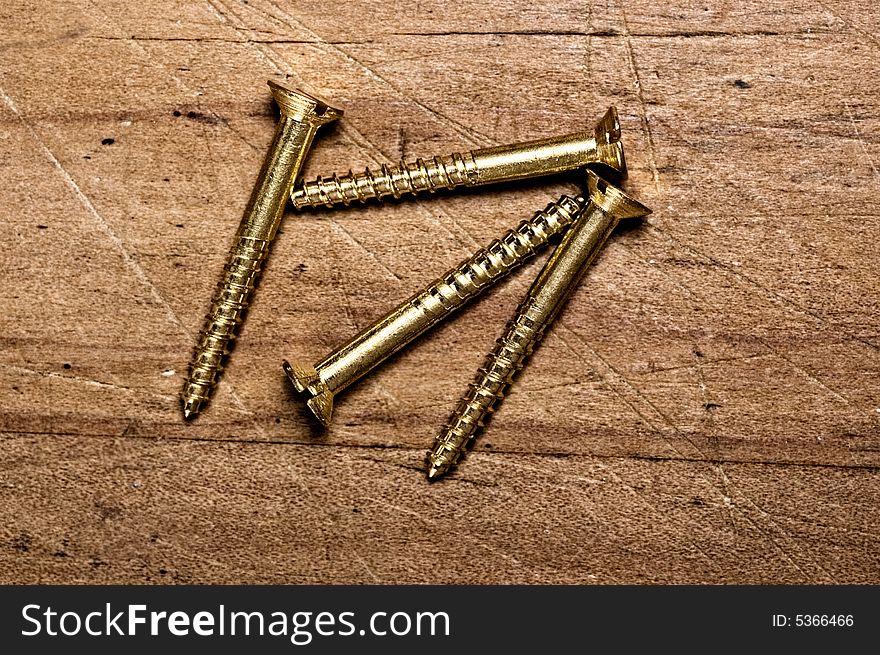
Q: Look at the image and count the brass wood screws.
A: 4